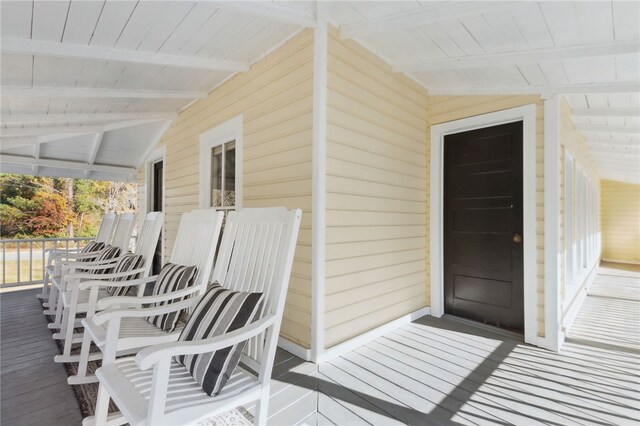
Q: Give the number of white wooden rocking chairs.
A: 5